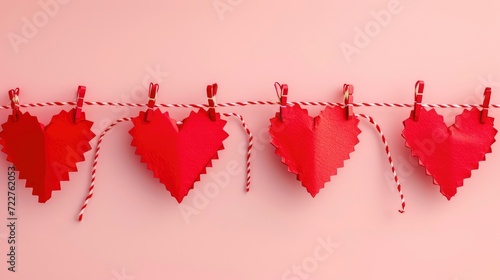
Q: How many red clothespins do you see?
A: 8